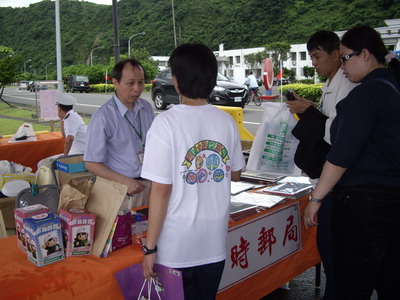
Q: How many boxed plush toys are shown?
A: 3